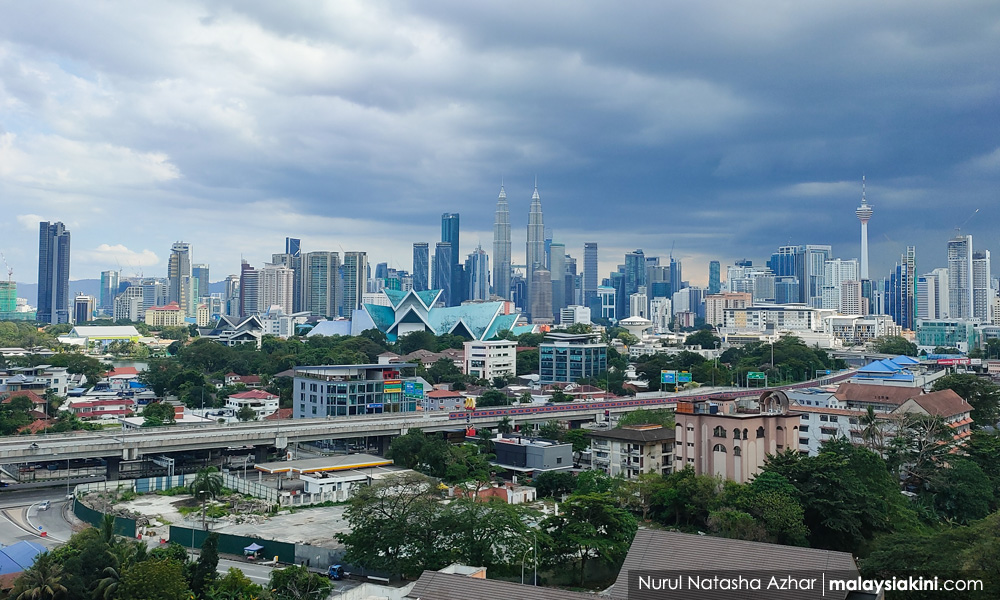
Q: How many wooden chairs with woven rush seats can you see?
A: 0